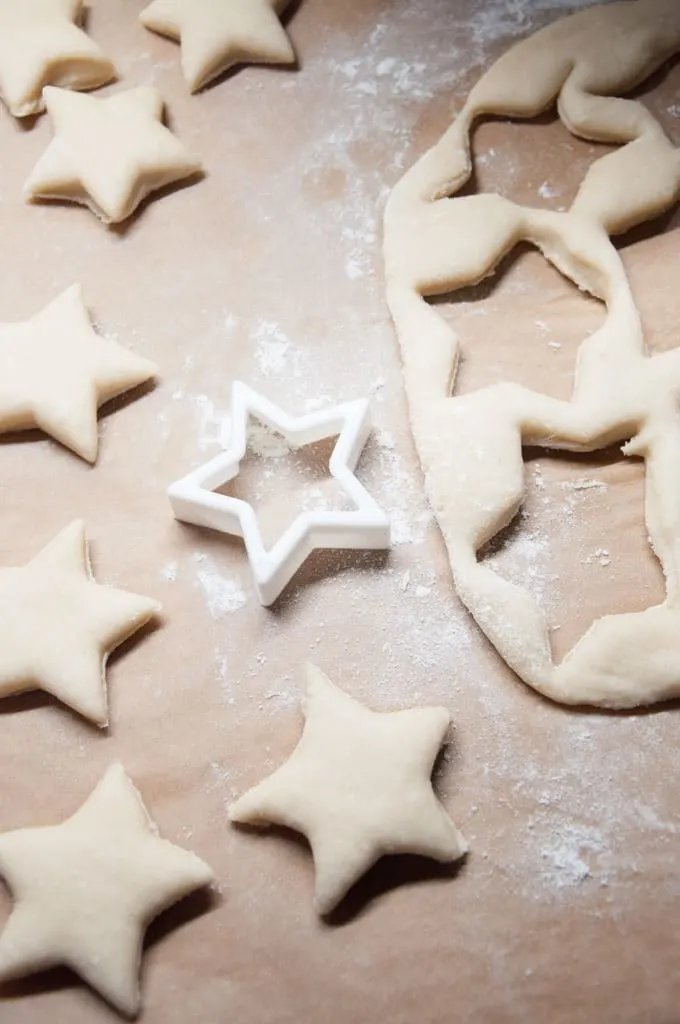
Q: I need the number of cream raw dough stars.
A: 7